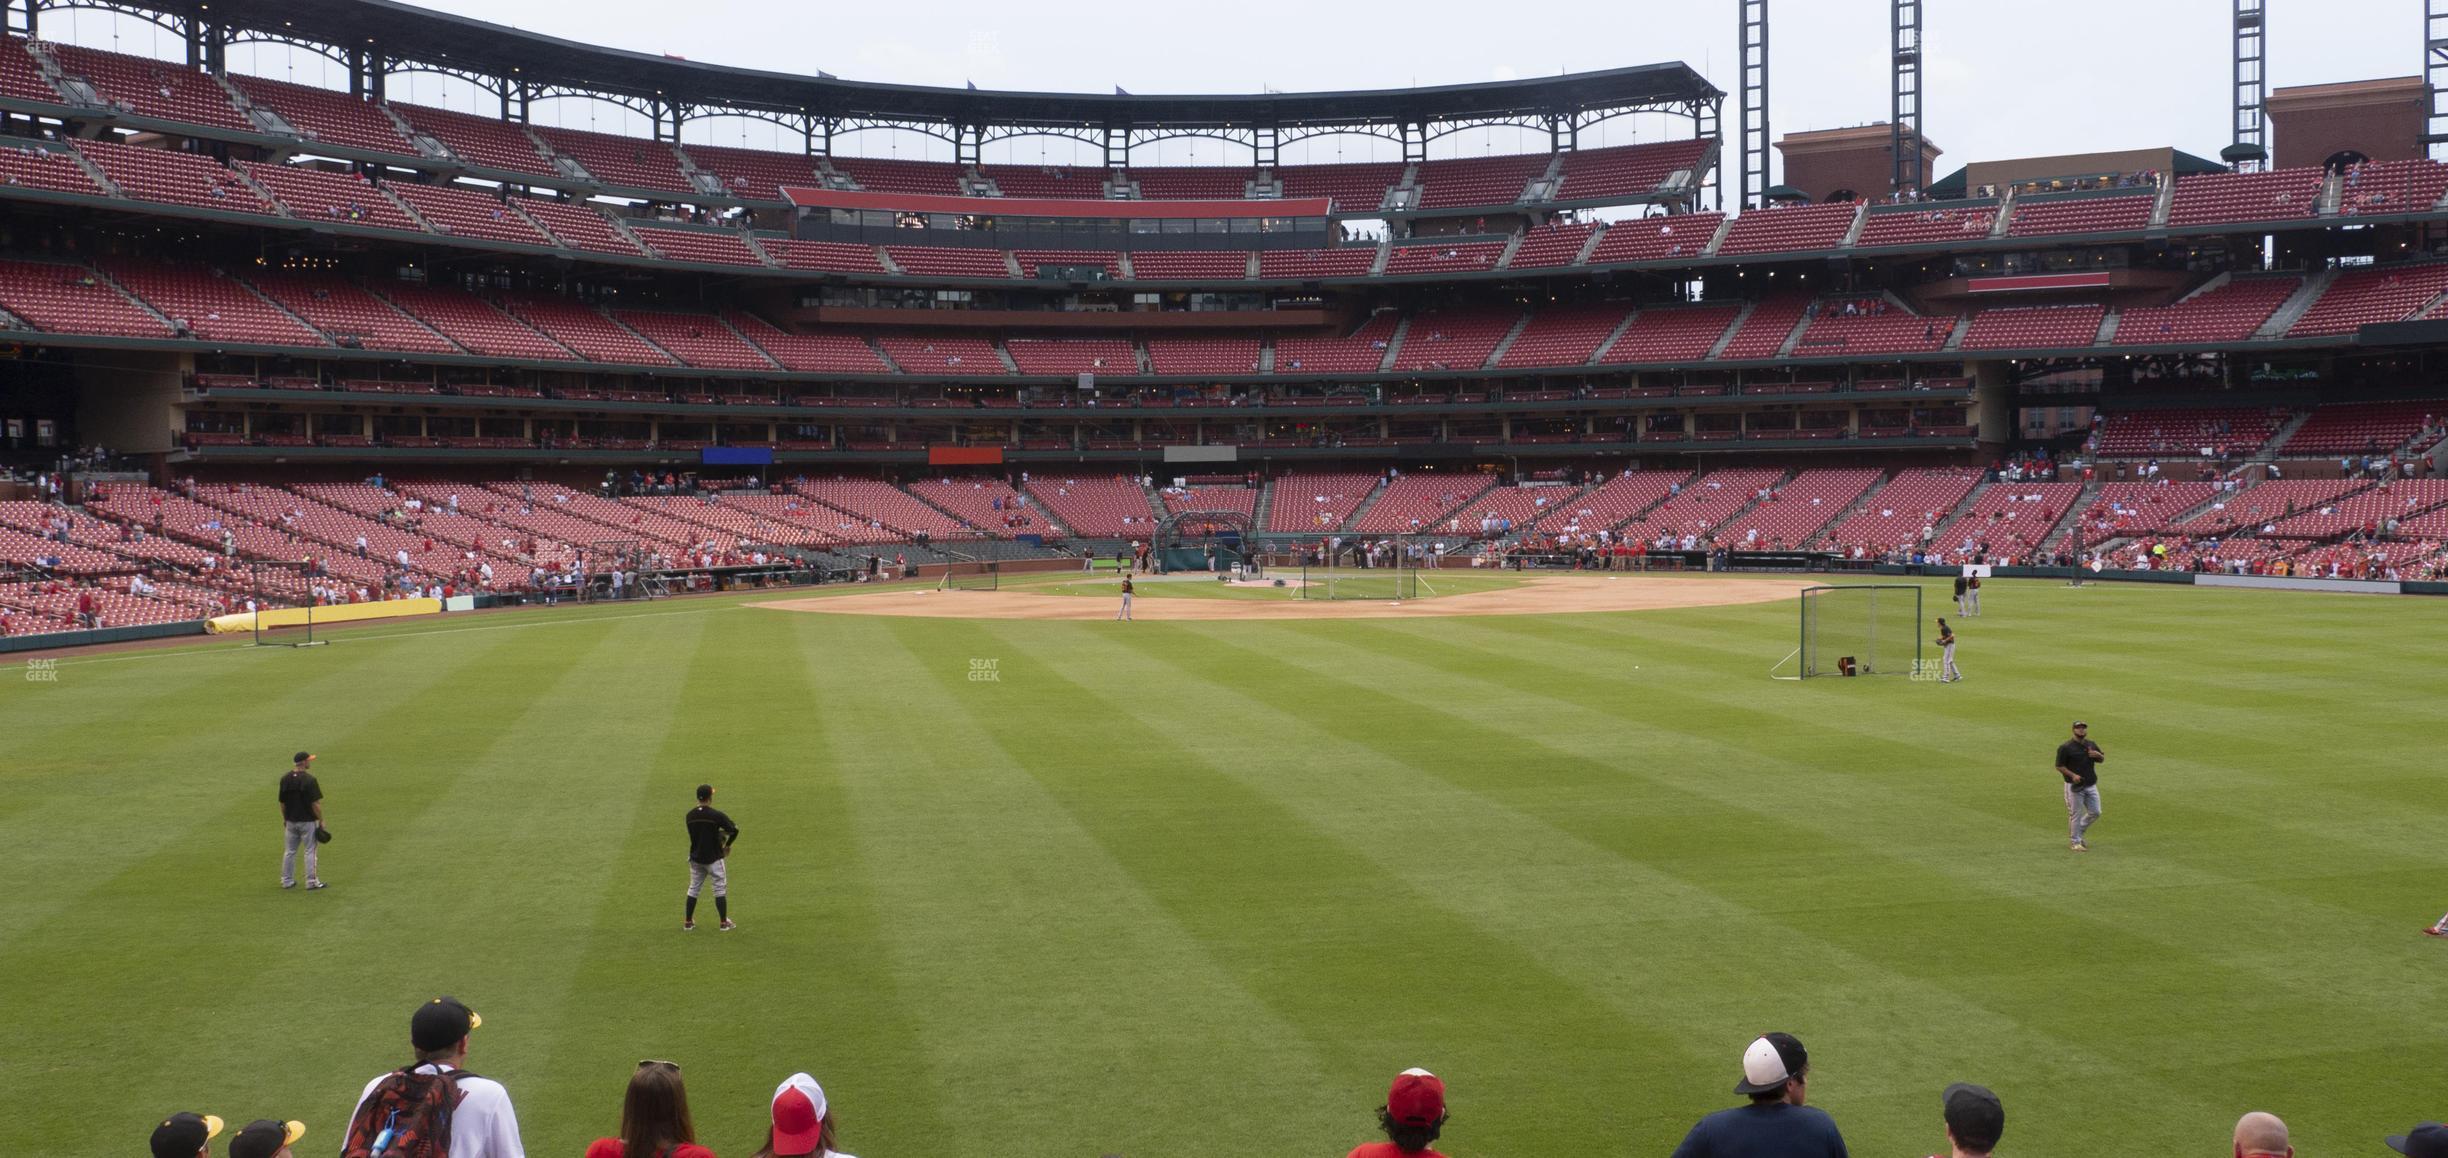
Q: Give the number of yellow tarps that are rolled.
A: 1